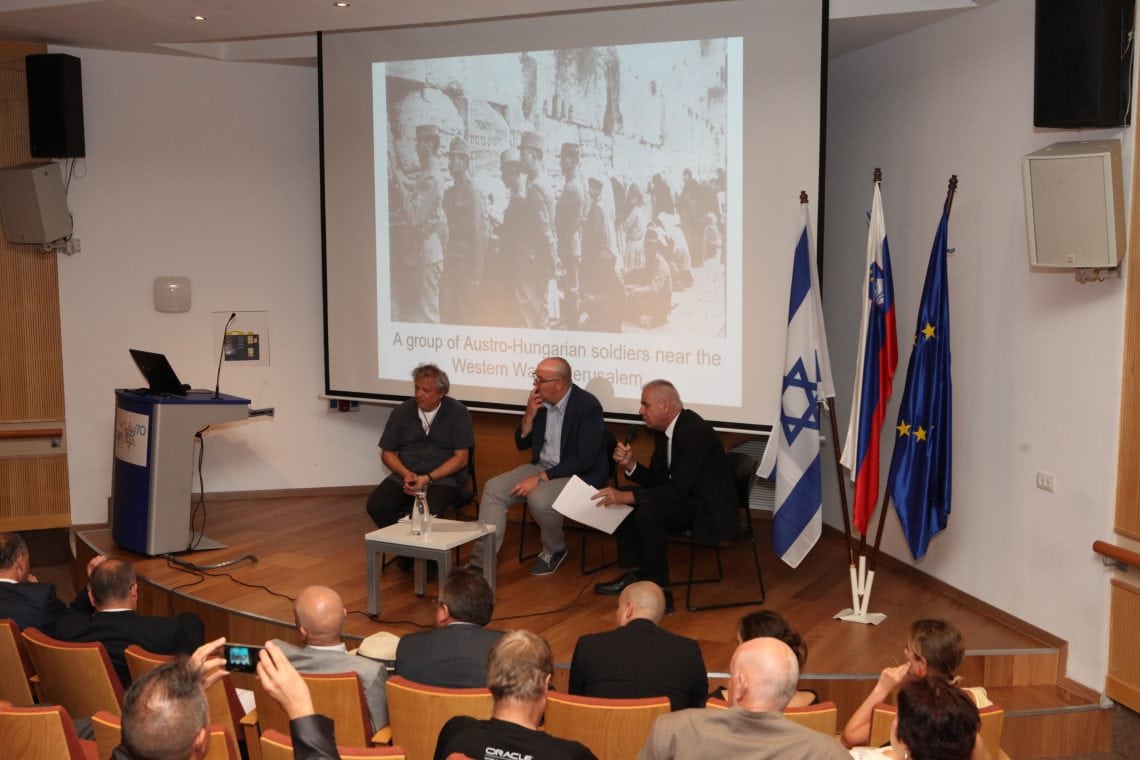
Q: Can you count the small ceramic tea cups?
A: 0